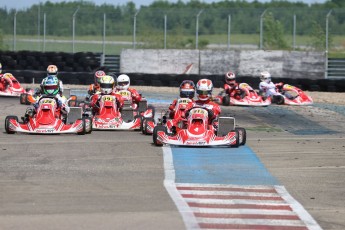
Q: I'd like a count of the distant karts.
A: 3